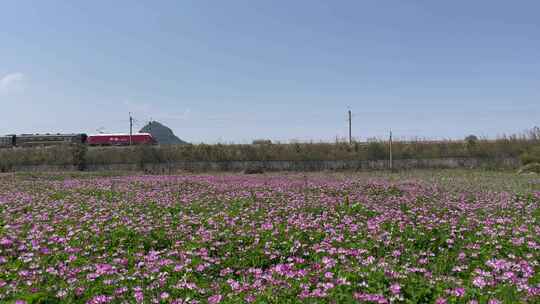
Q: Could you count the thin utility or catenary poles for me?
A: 3